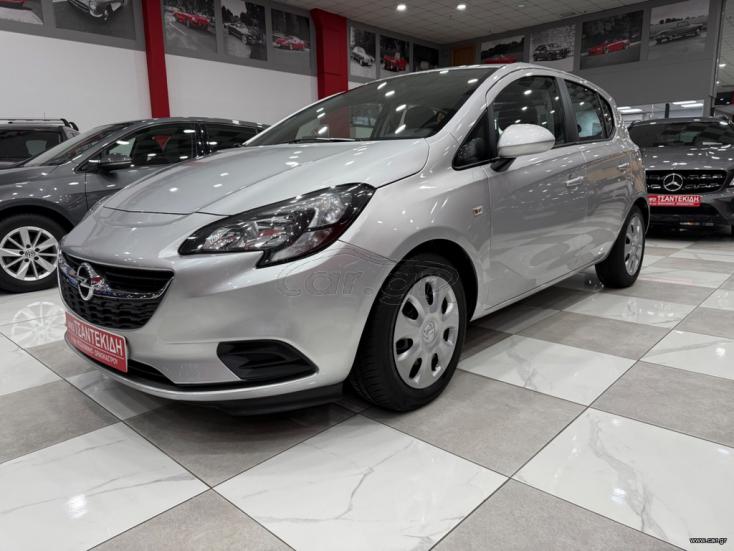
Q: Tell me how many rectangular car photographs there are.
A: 12